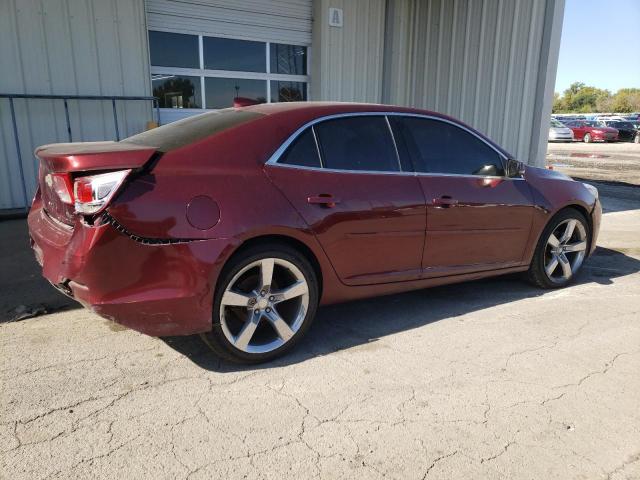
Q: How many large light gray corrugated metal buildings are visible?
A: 1